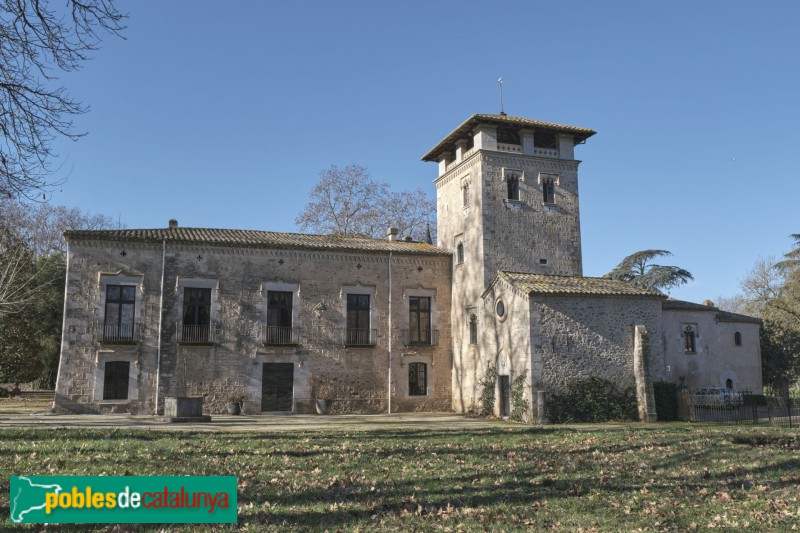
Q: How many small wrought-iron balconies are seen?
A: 5